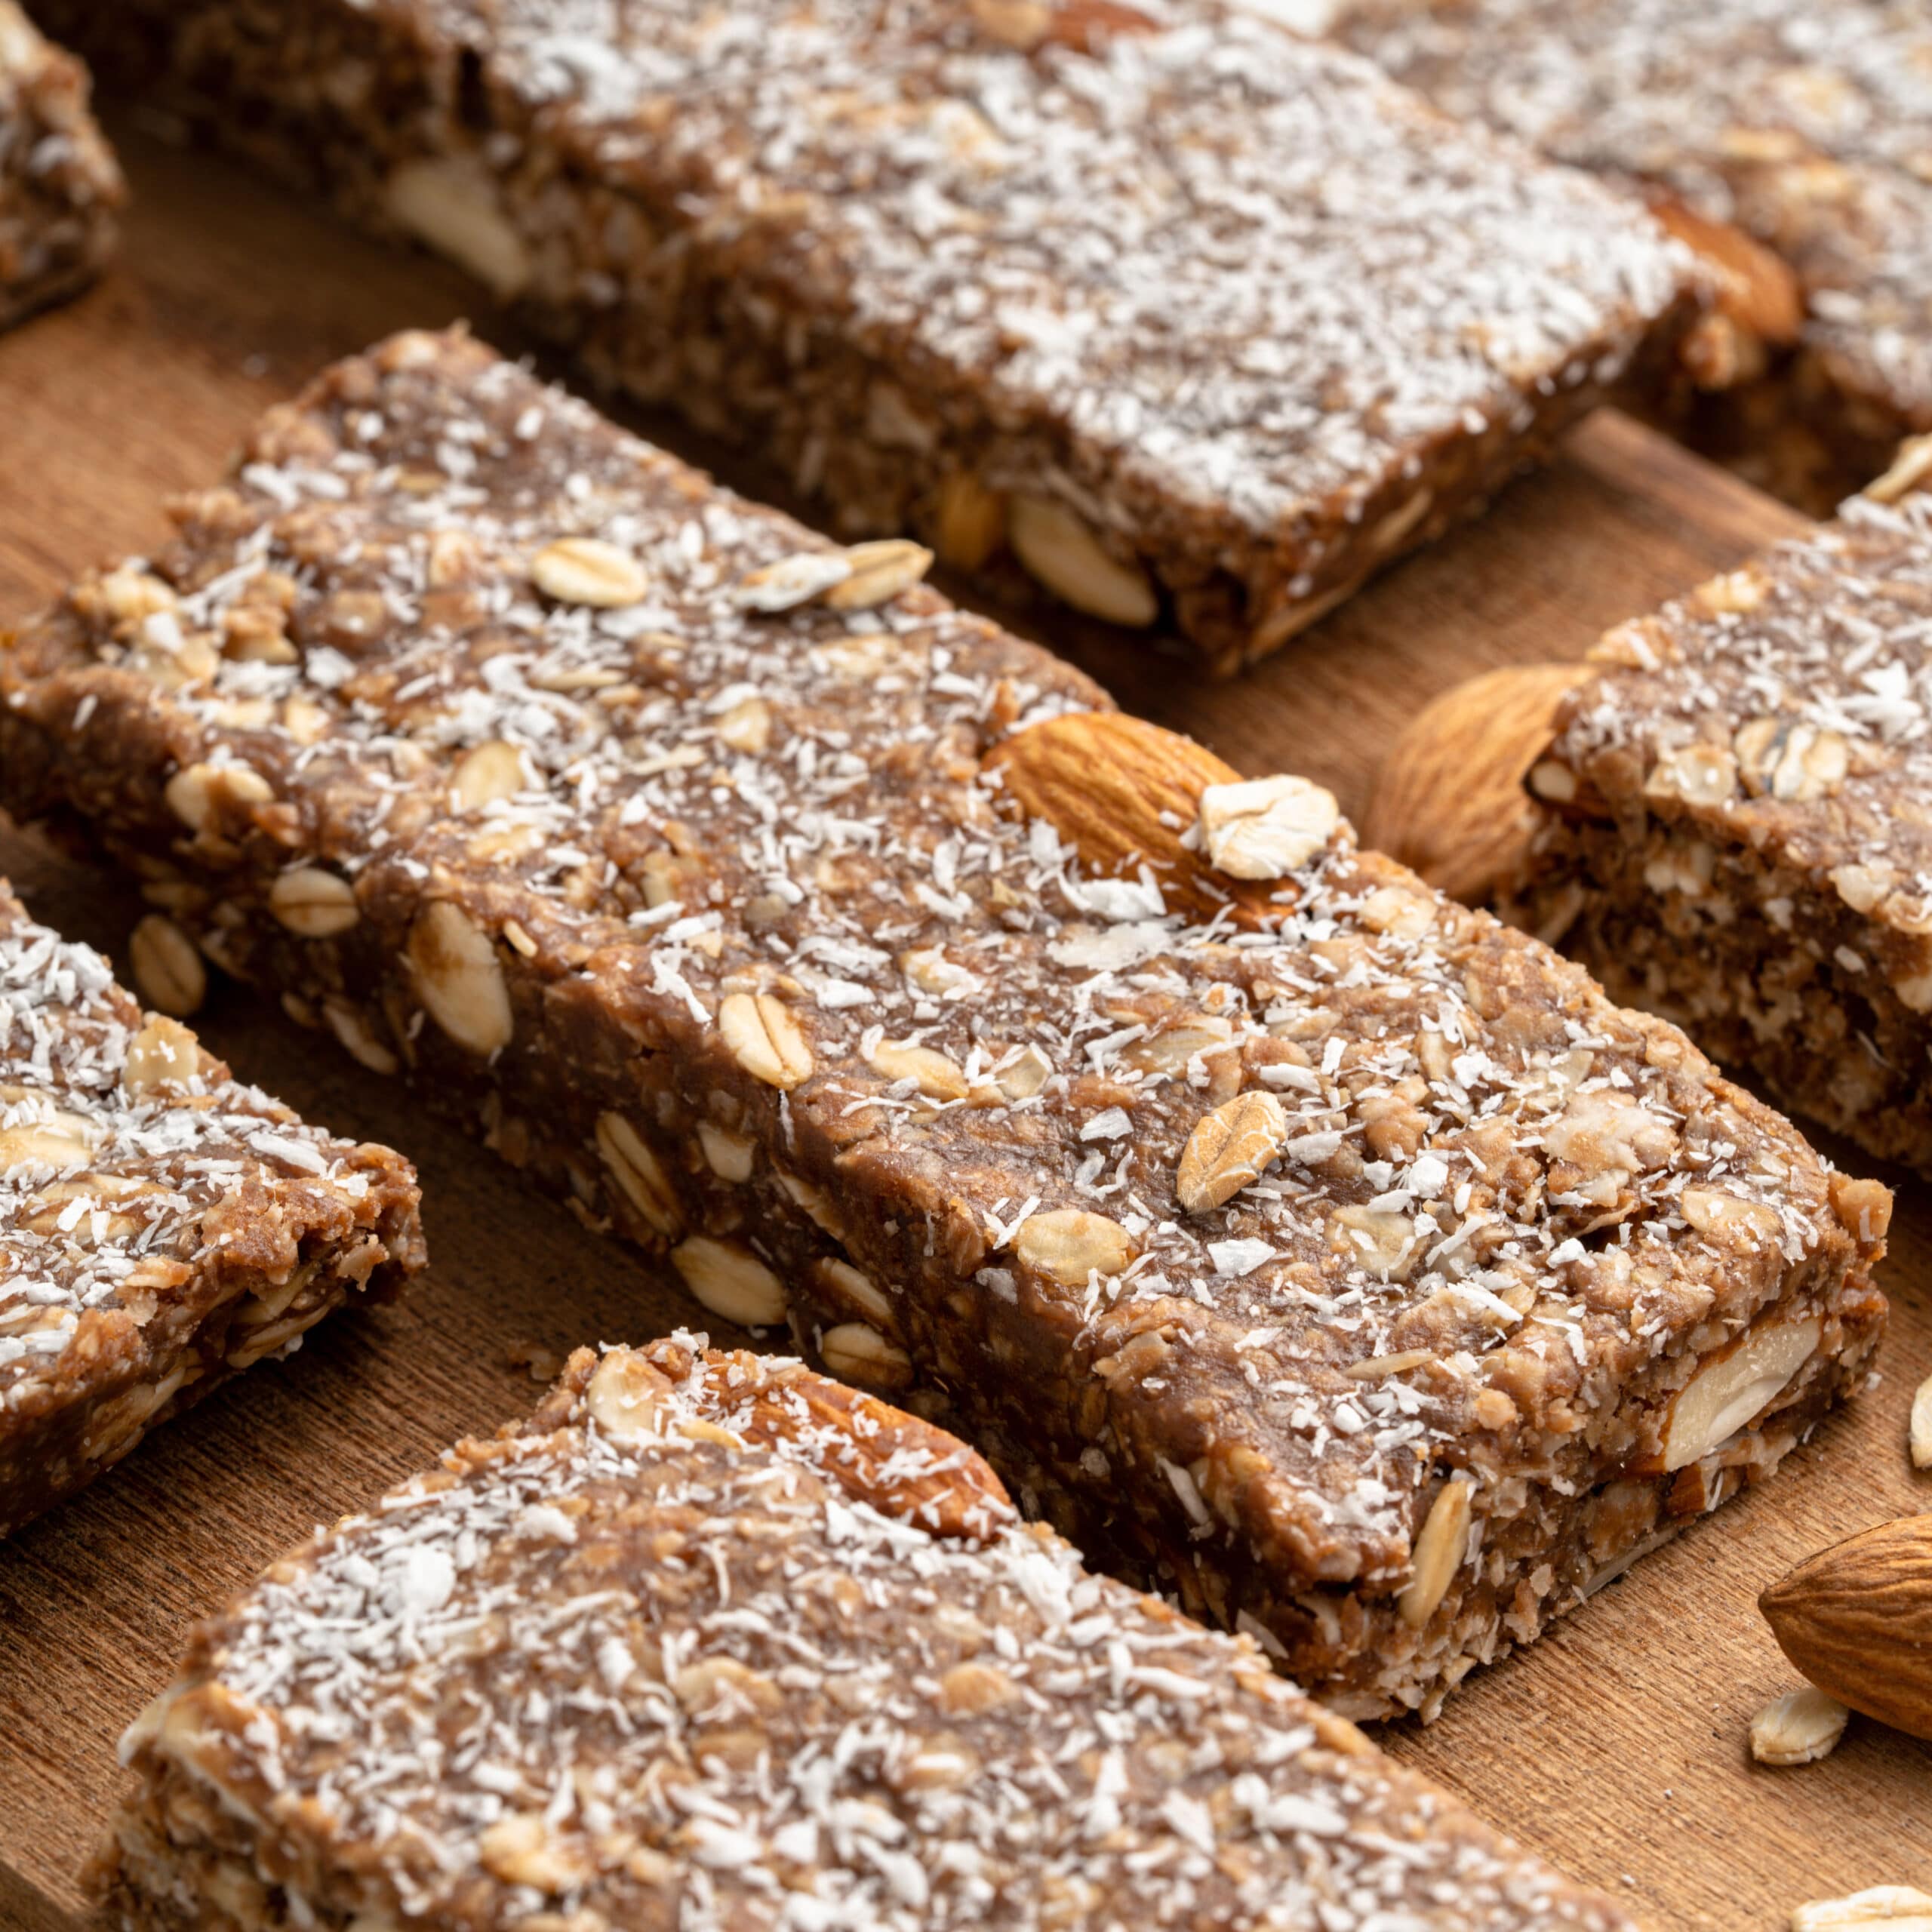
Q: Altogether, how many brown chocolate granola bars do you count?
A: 7